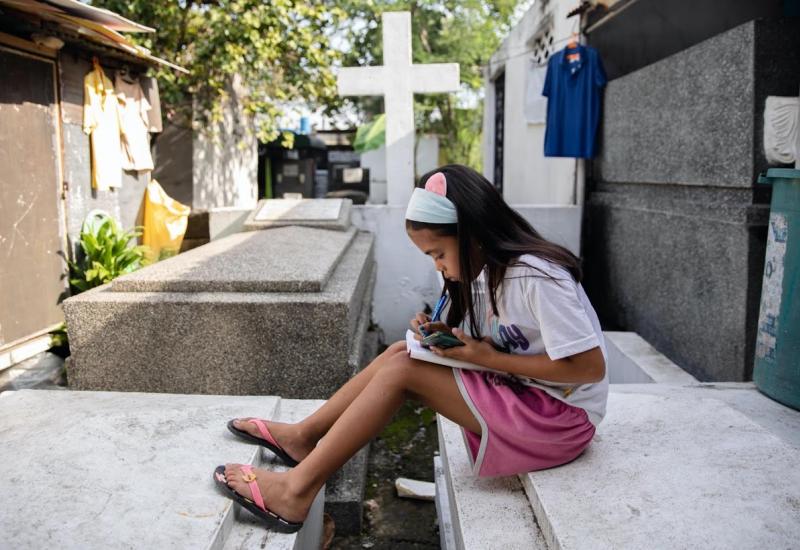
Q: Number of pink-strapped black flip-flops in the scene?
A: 2